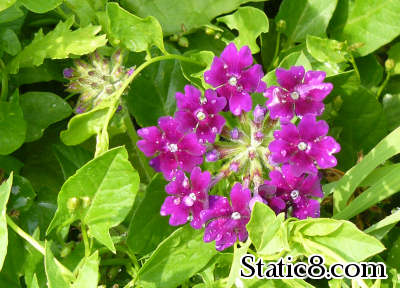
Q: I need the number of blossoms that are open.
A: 8